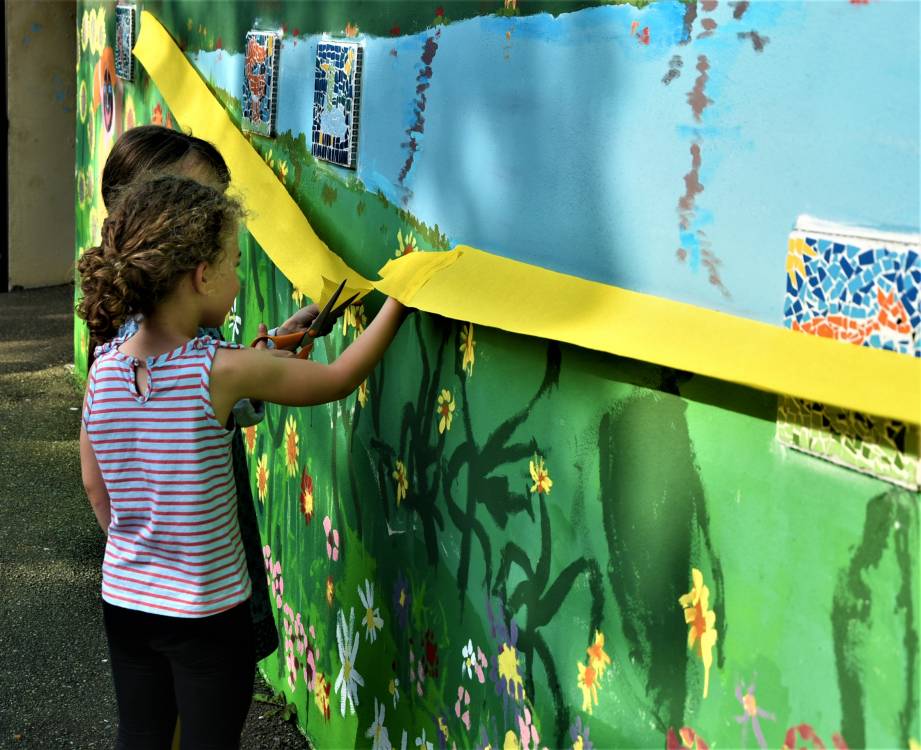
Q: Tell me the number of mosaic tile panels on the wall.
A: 4